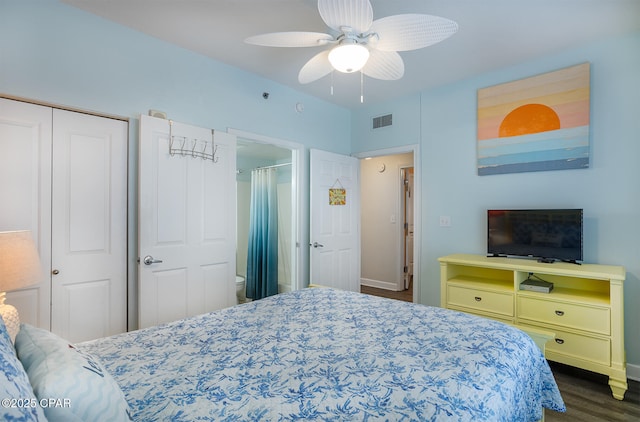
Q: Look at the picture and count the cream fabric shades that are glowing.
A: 1